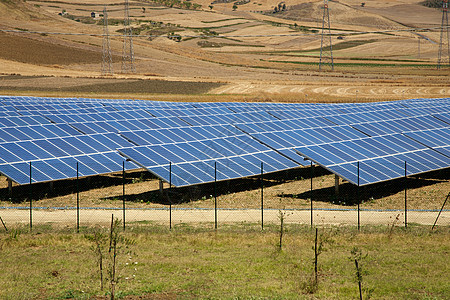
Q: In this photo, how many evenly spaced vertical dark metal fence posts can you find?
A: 9